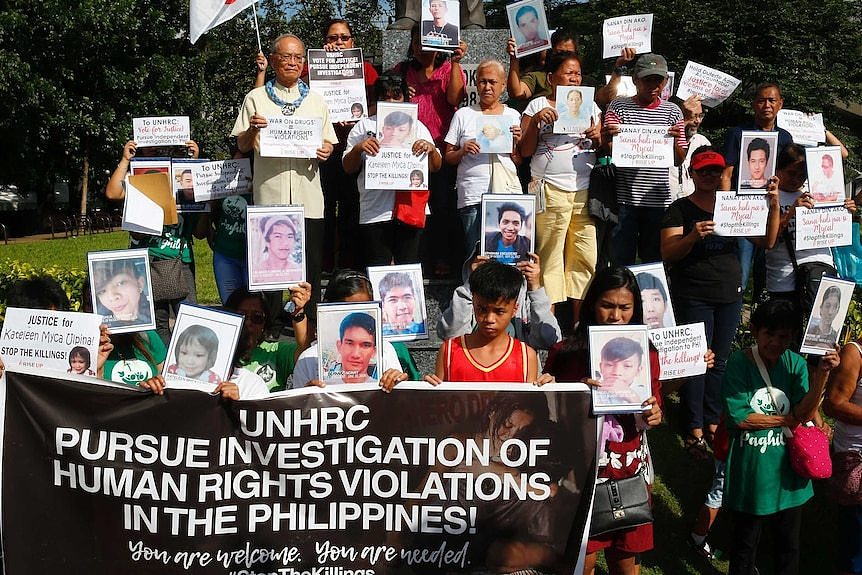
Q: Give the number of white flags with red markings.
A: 1